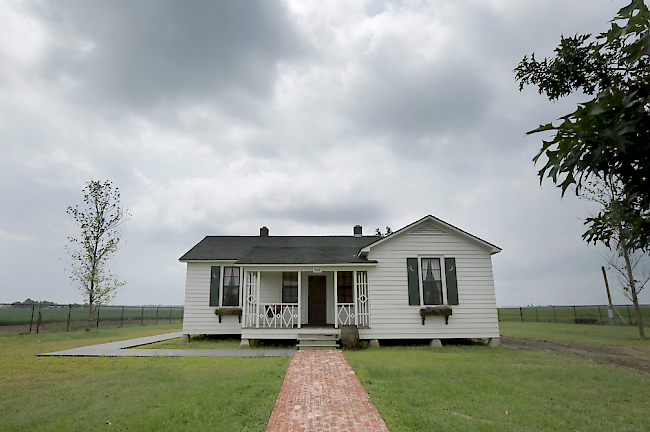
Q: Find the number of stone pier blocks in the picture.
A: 5